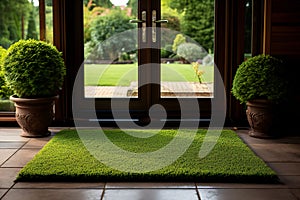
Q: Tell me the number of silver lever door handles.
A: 2